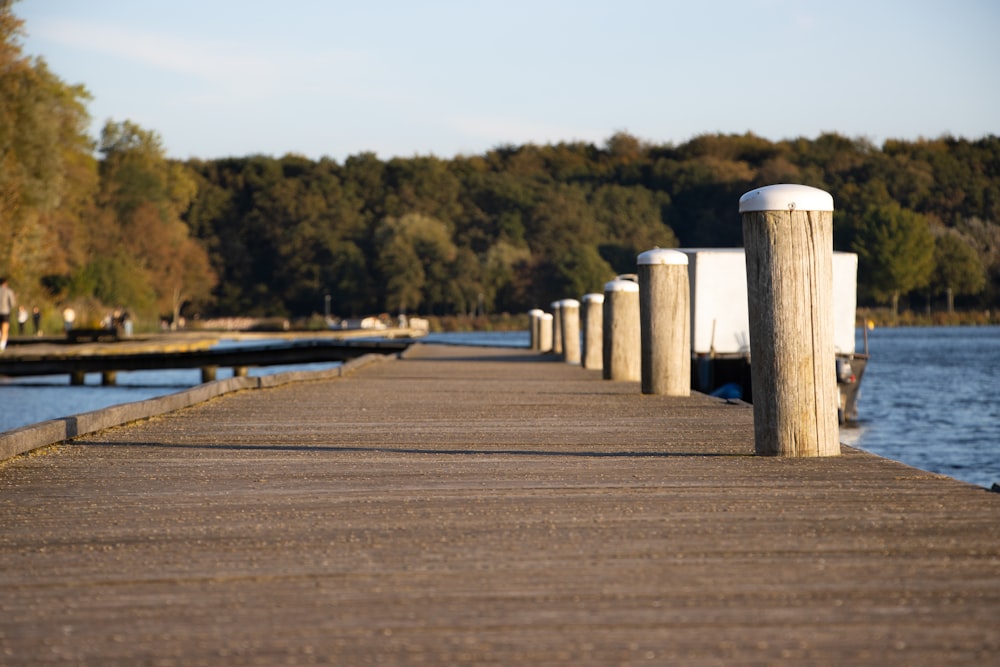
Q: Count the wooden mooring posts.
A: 8